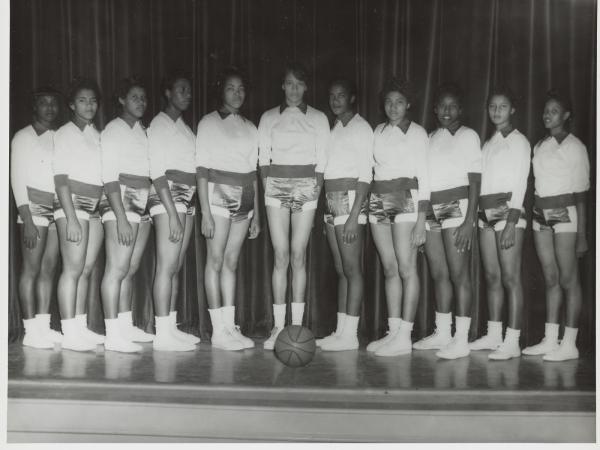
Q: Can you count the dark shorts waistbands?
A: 11